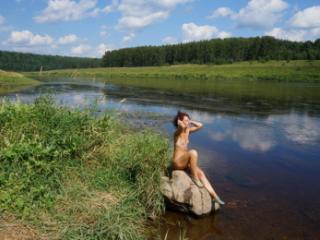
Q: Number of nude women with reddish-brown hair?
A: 1